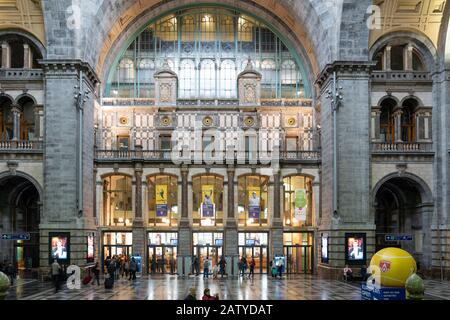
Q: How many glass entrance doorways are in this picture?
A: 5